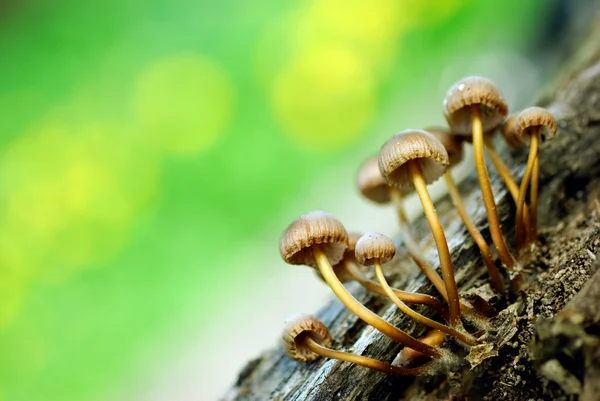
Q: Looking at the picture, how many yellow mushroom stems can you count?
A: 11